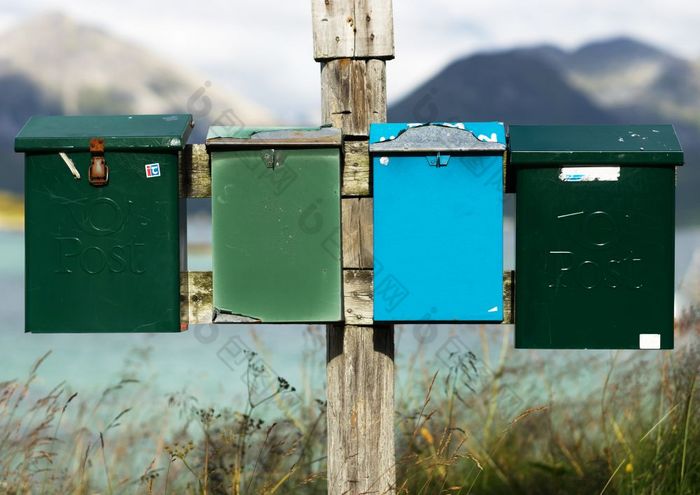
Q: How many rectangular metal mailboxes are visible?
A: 4